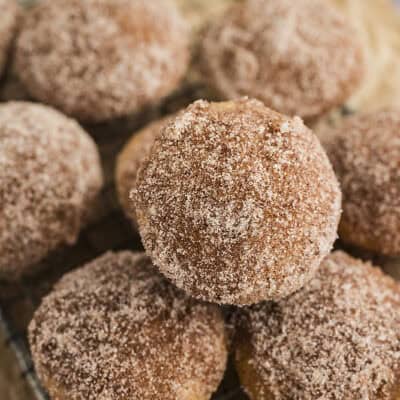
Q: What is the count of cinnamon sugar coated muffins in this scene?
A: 9